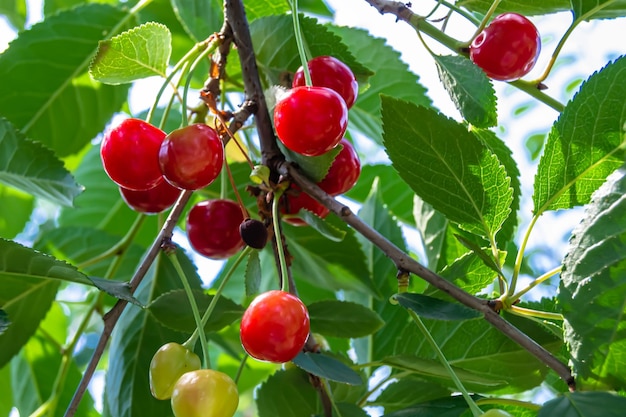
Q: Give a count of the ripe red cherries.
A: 10